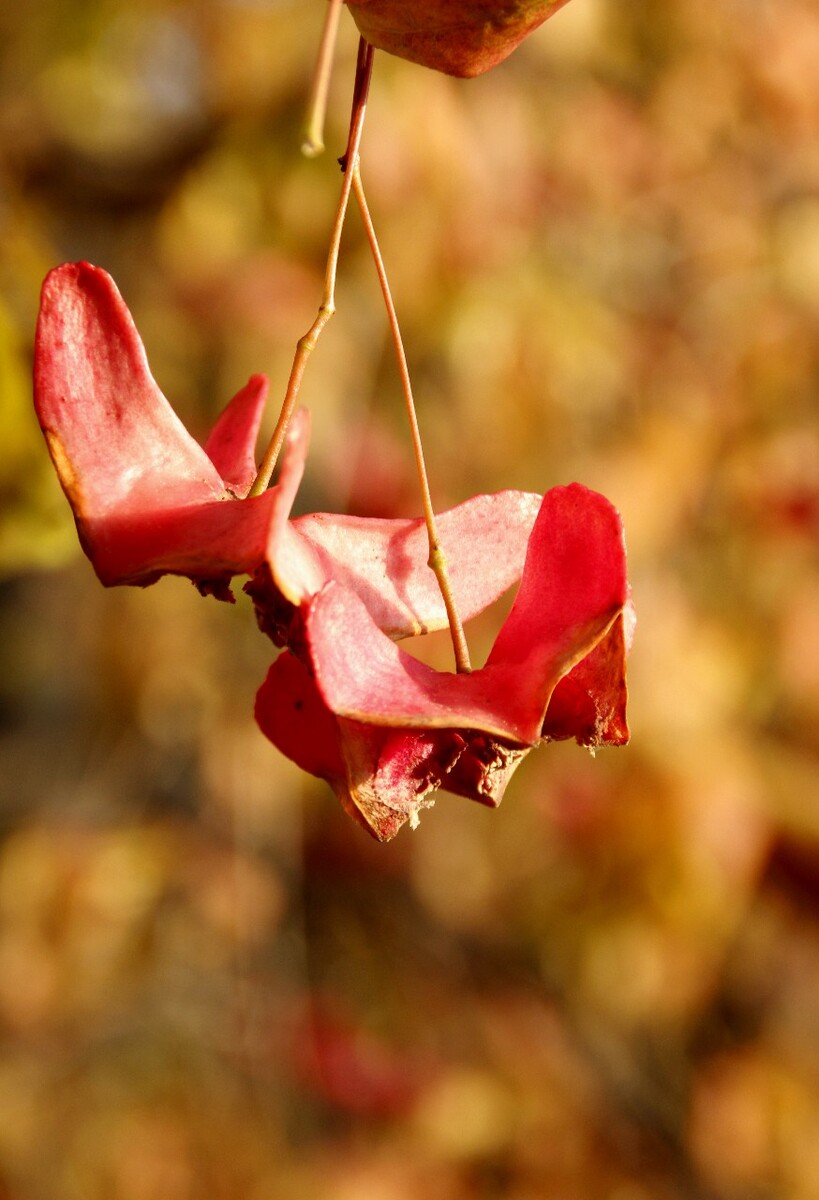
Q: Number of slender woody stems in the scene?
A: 3